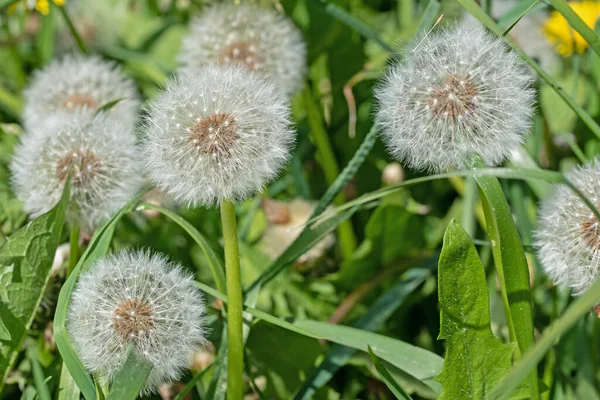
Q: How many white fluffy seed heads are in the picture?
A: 7